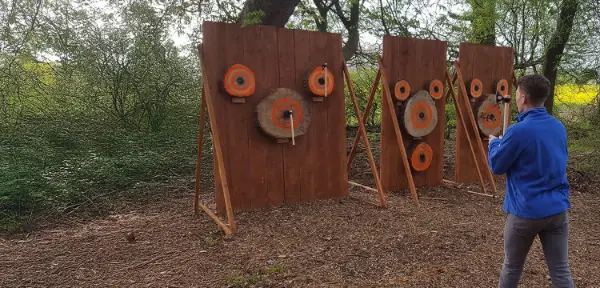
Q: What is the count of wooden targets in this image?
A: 10